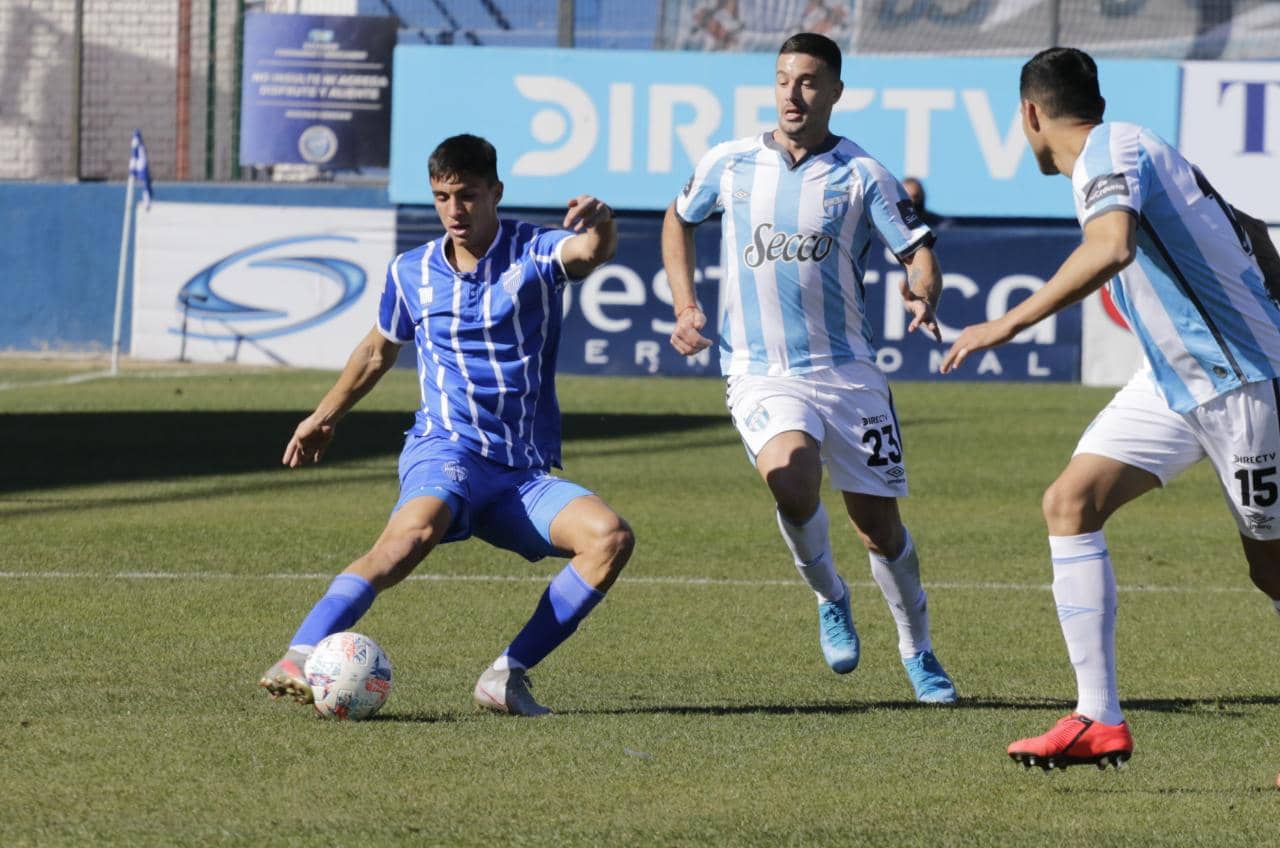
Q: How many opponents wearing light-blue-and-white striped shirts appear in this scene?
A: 2